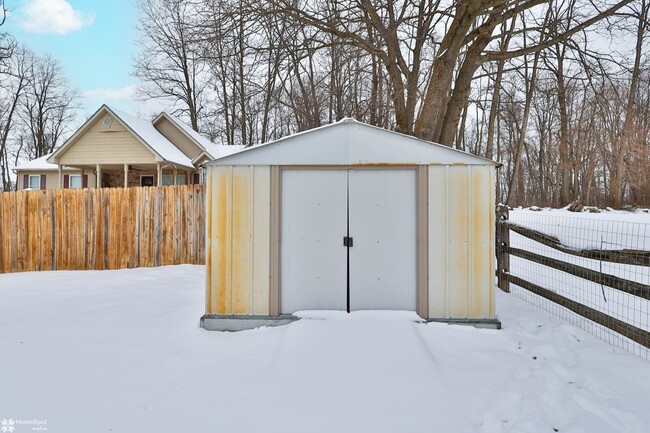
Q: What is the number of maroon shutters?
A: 4